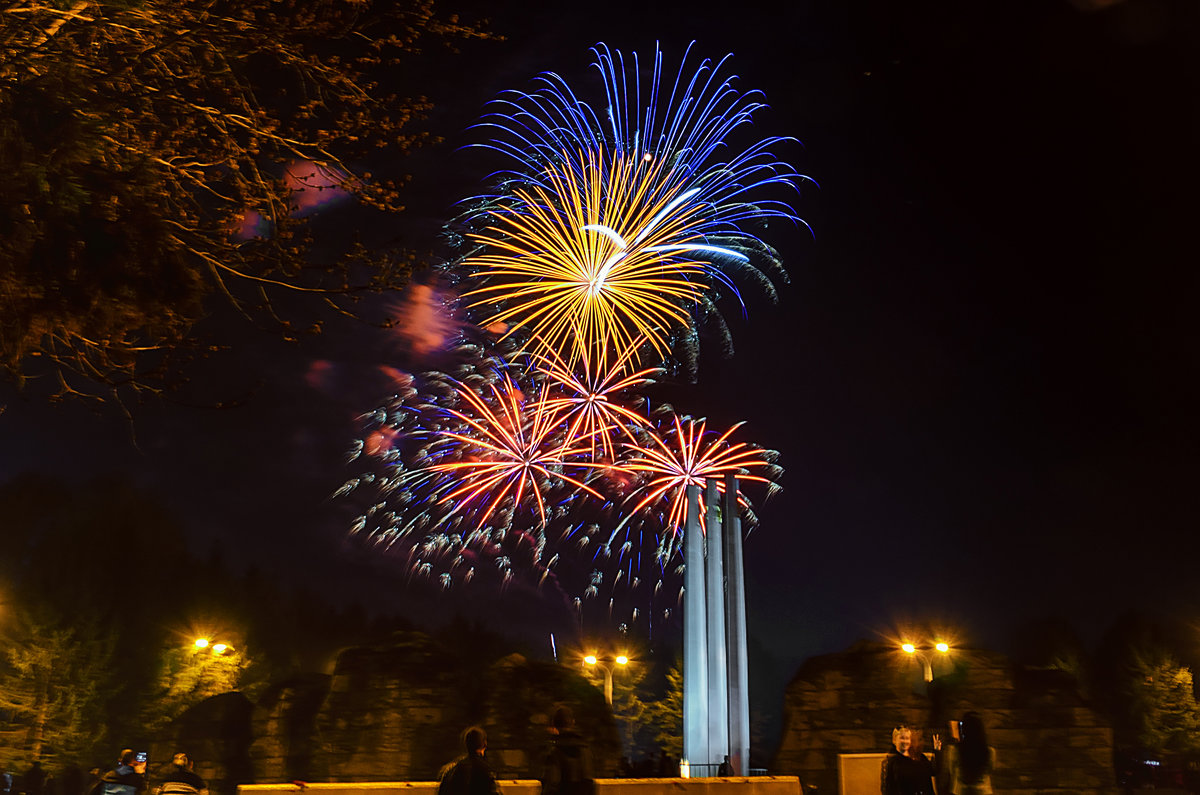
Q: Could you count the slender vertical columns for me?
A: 3